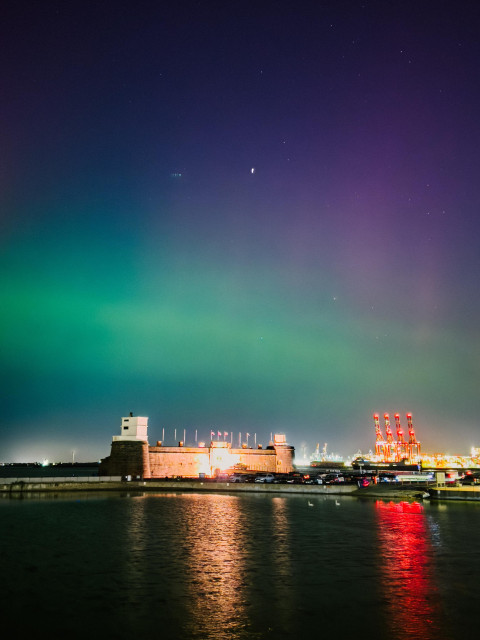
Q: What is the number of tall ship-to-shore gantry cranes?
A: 4